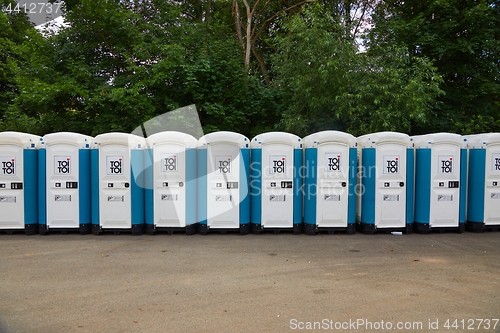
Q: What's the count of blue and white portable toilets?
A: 10